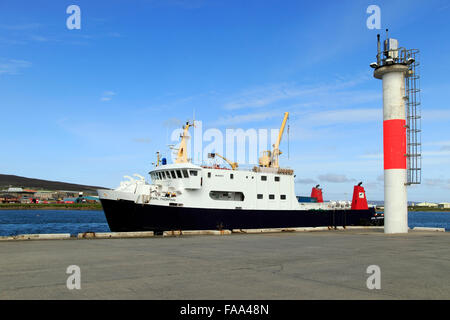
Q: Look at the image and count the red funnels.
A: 2